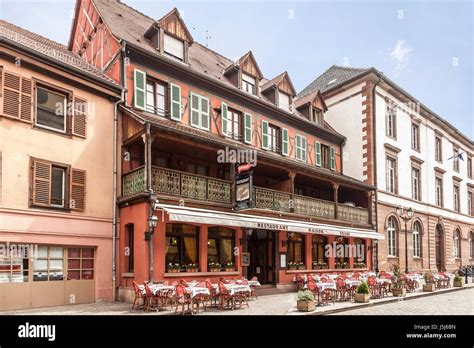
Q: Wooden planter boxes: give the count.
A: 5